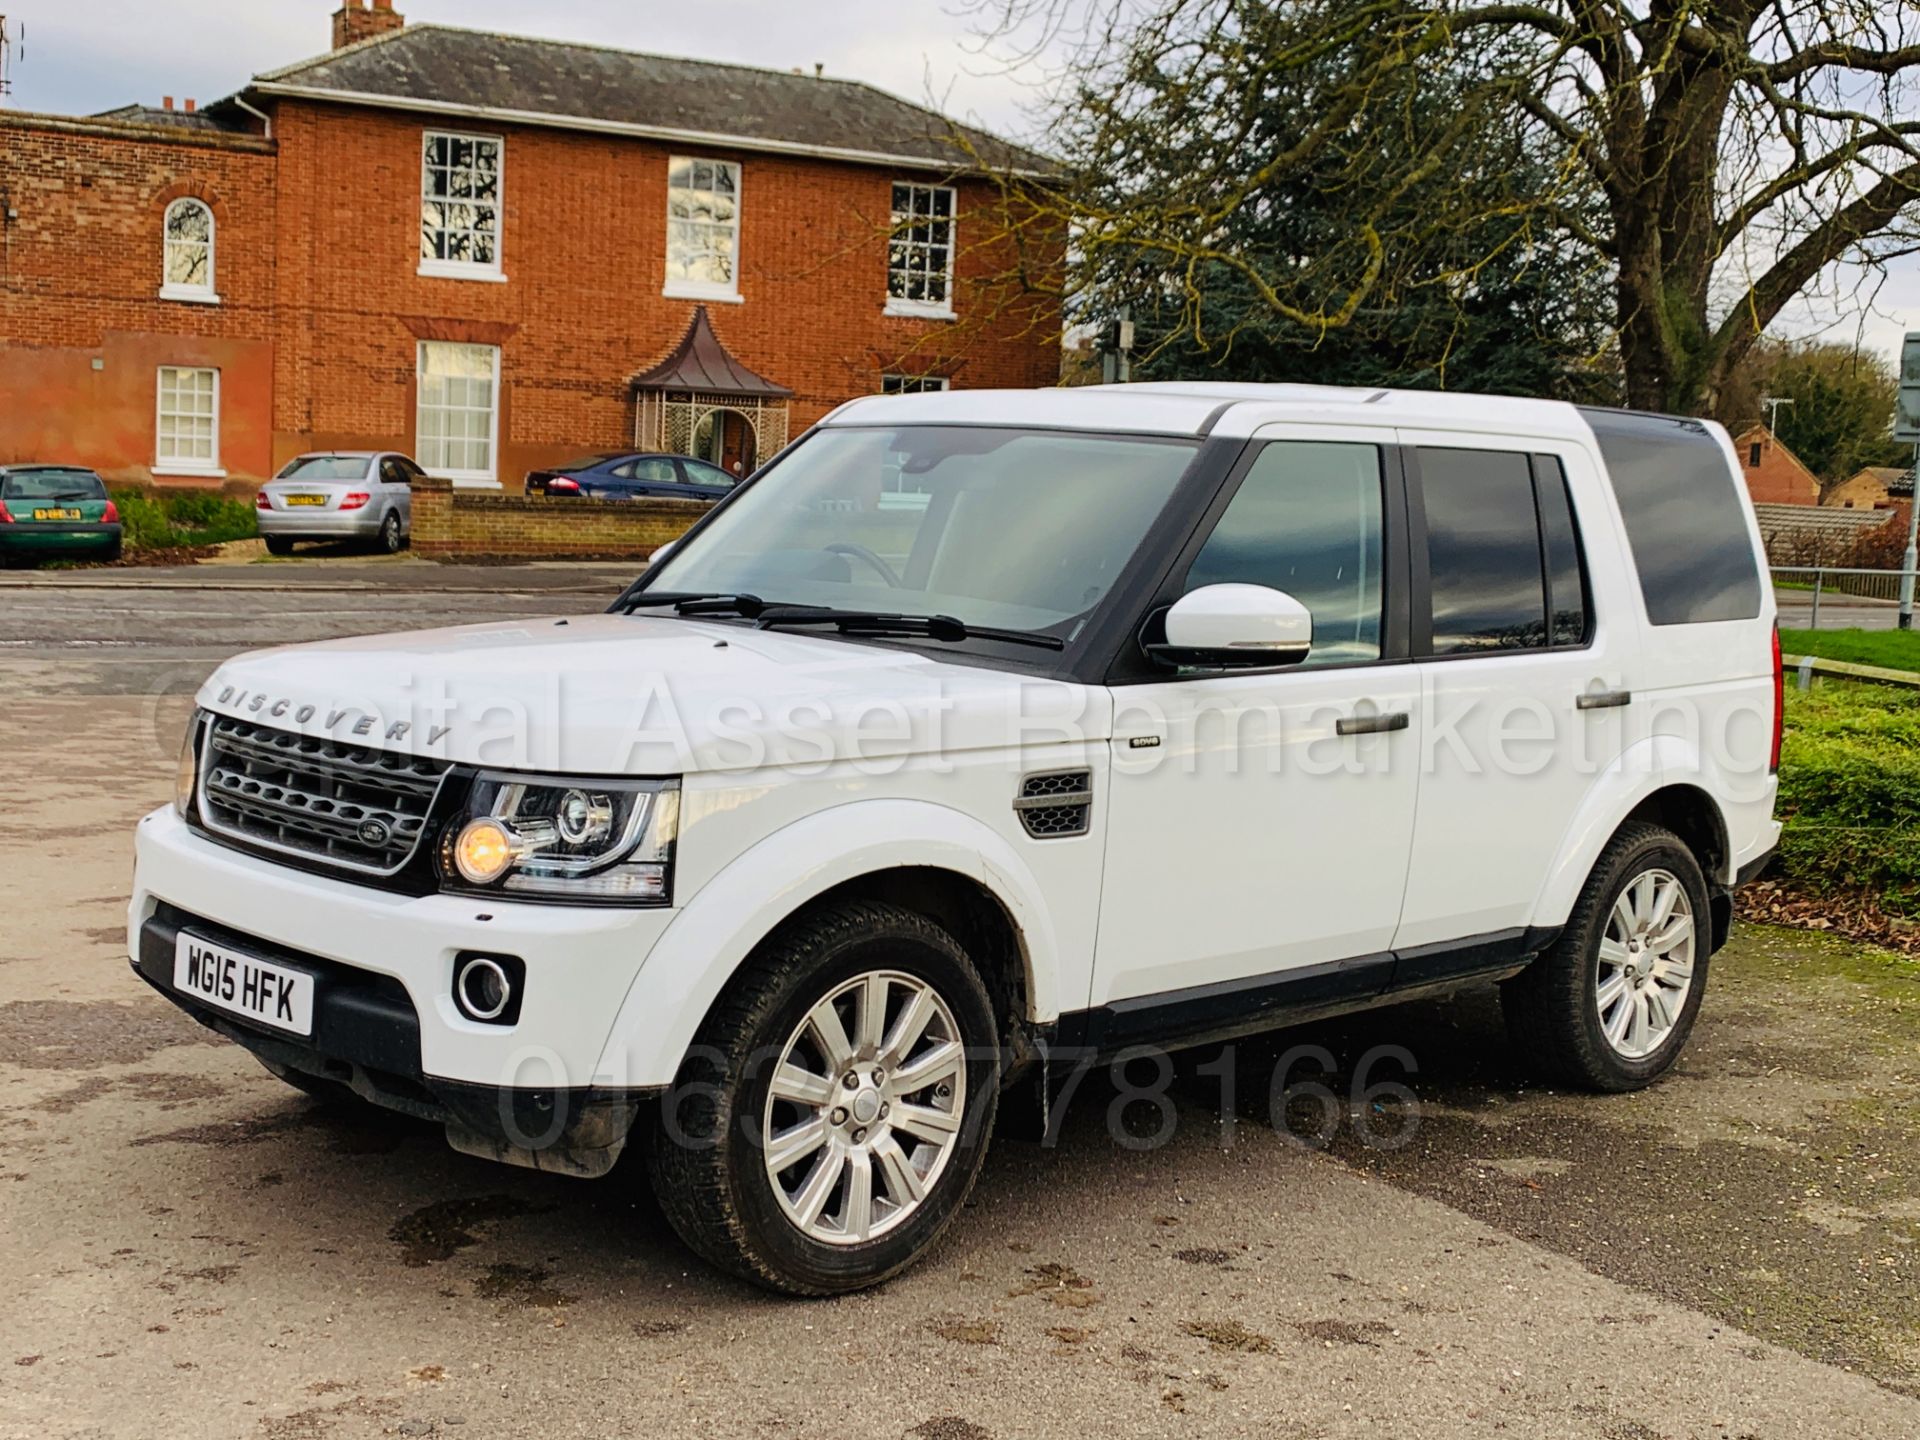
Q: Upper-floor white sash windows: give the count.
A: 4